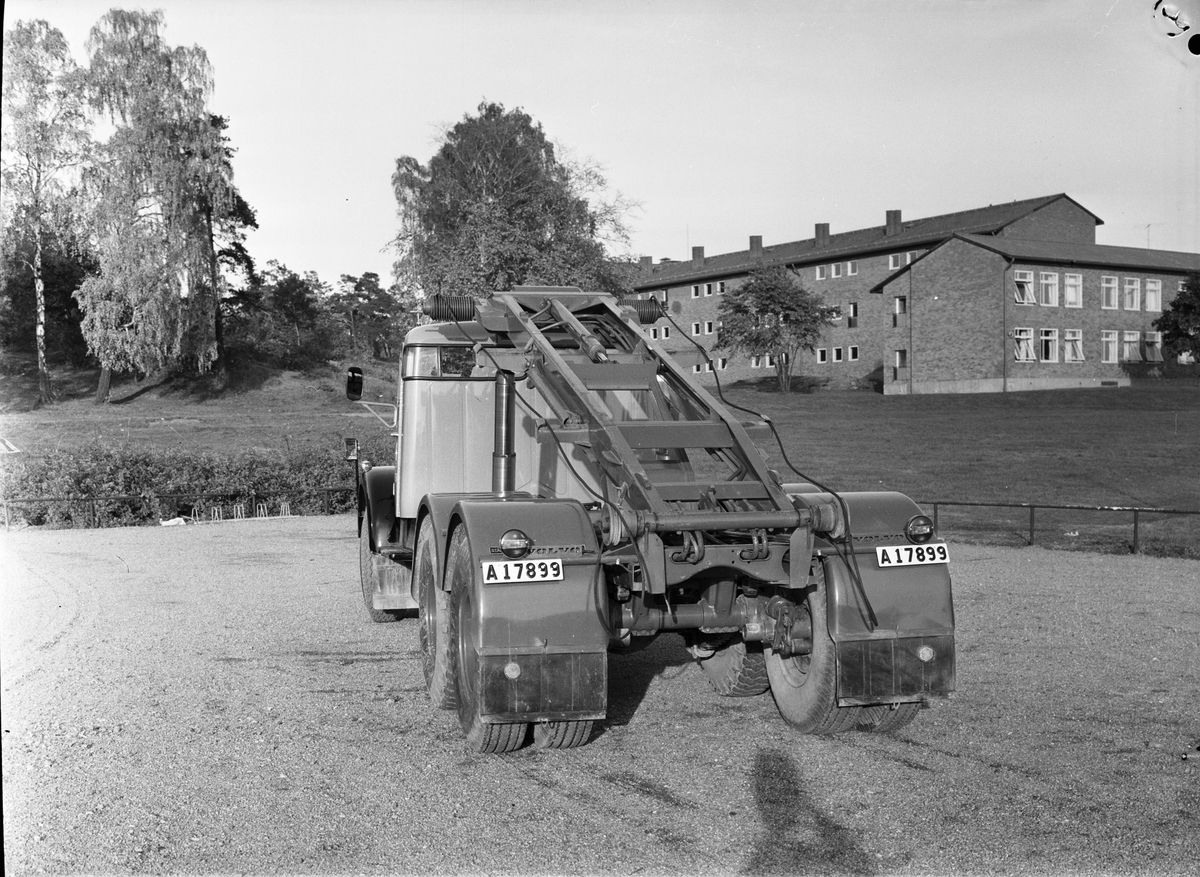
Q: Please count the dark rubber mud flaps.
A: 2